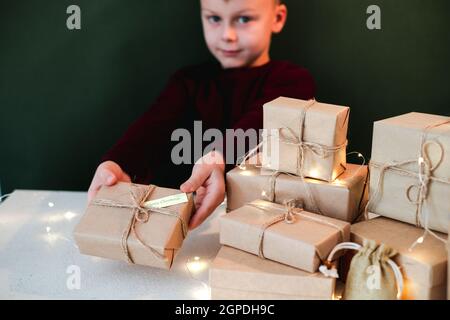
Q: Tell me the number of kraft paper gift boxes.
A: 7